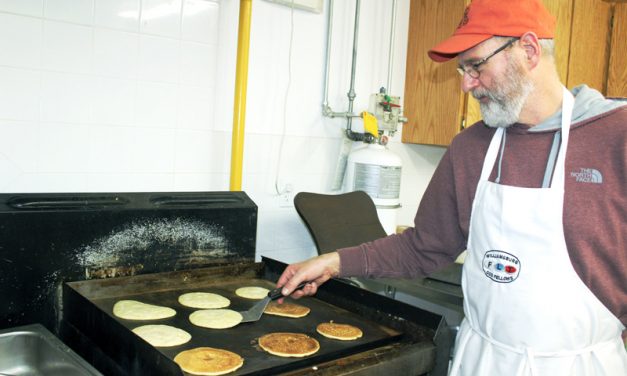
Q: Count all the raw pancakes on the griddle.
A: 5